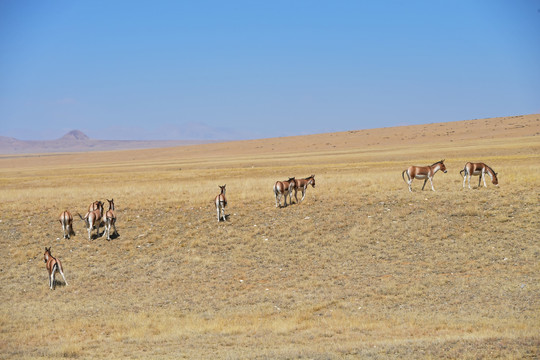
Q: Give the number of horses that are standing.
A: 10